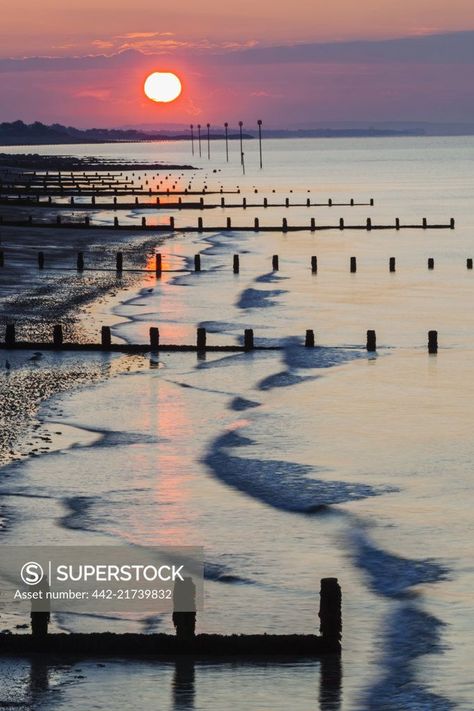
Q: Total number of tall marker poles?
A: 6